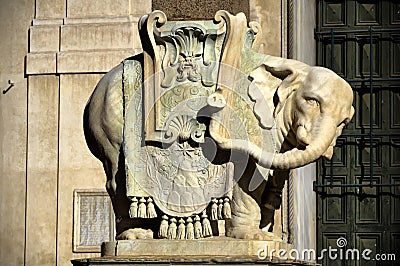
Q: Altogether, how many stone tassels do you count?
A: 12